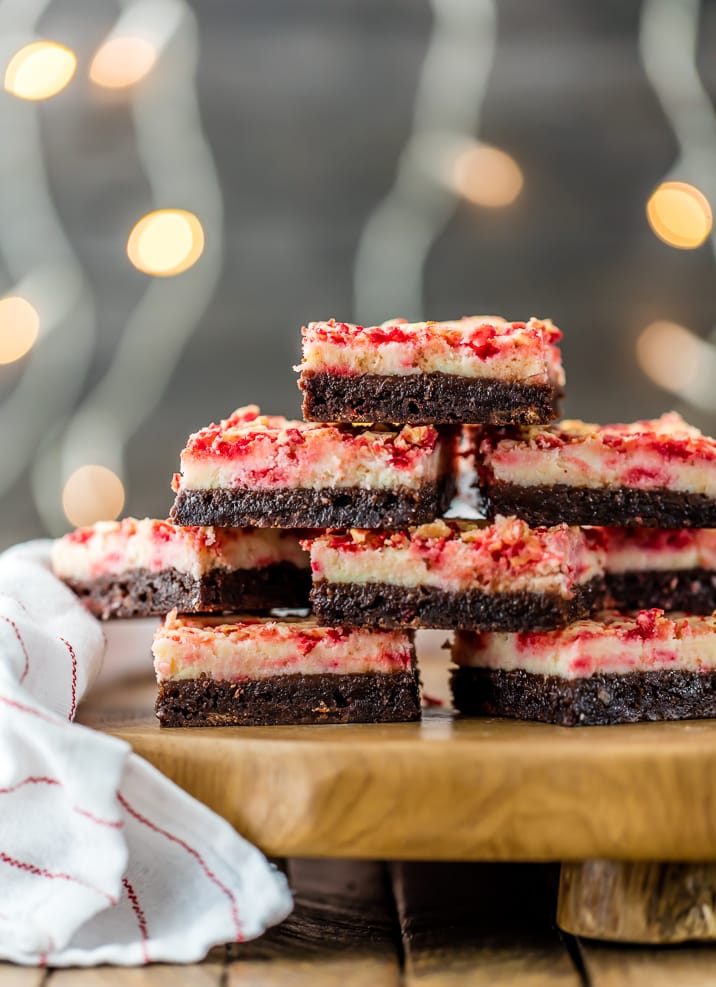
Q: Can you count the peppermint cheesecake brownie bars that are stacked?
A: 8